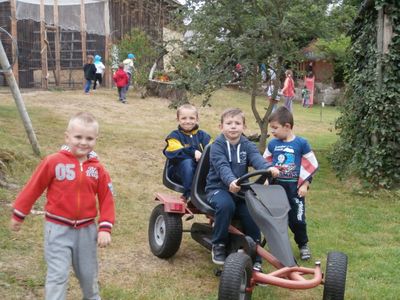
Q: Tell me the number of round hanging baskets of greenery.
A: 0